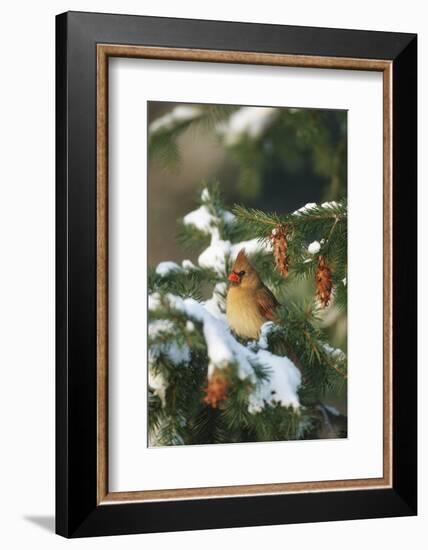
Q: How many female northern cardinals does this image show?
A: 1